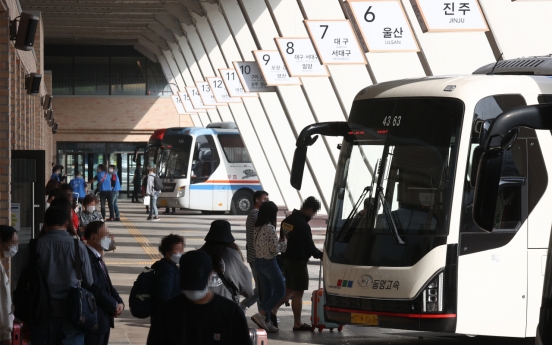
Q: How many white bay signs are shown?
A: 12